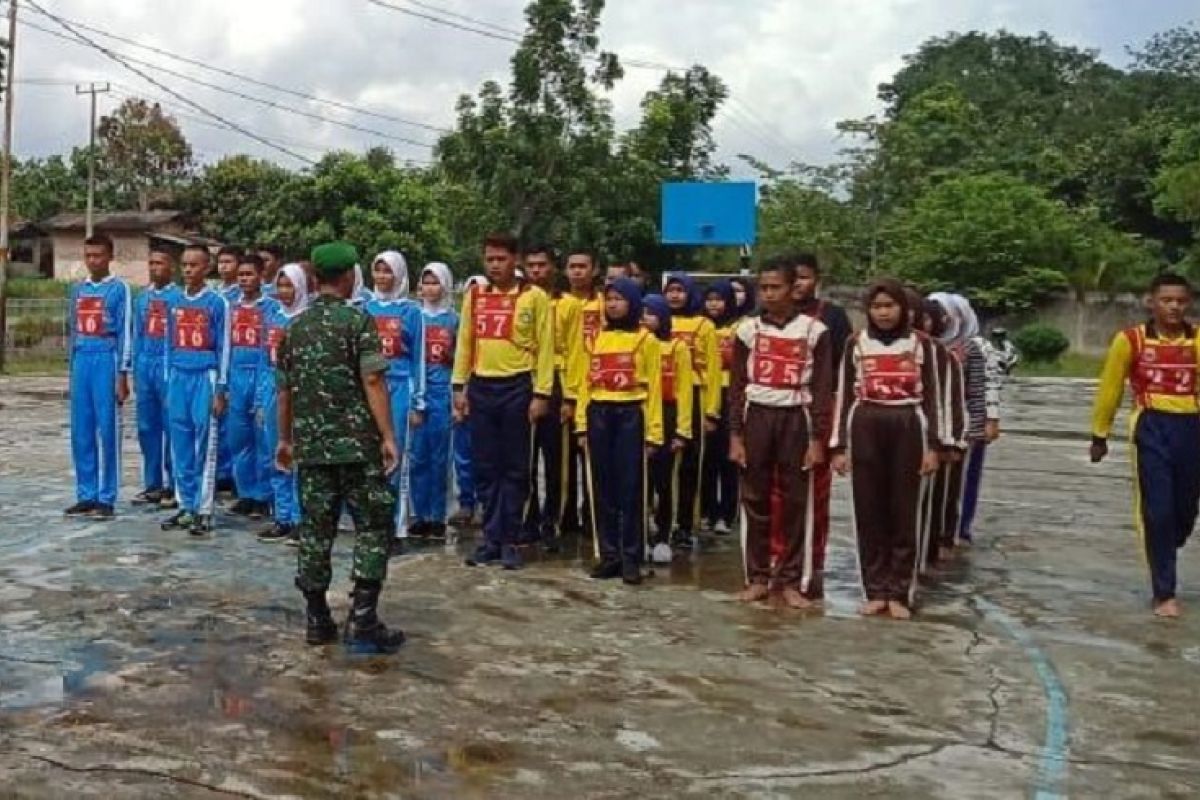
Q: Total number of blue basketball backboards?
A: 1